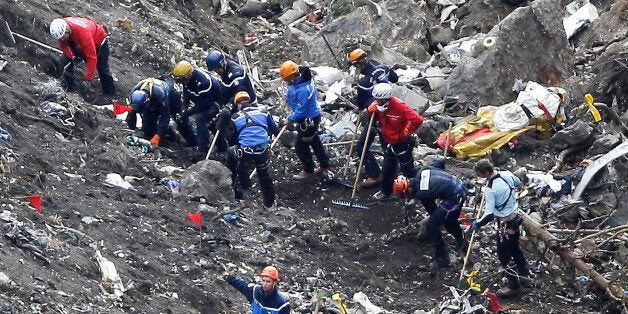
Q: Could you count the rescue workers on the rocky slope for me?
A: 11